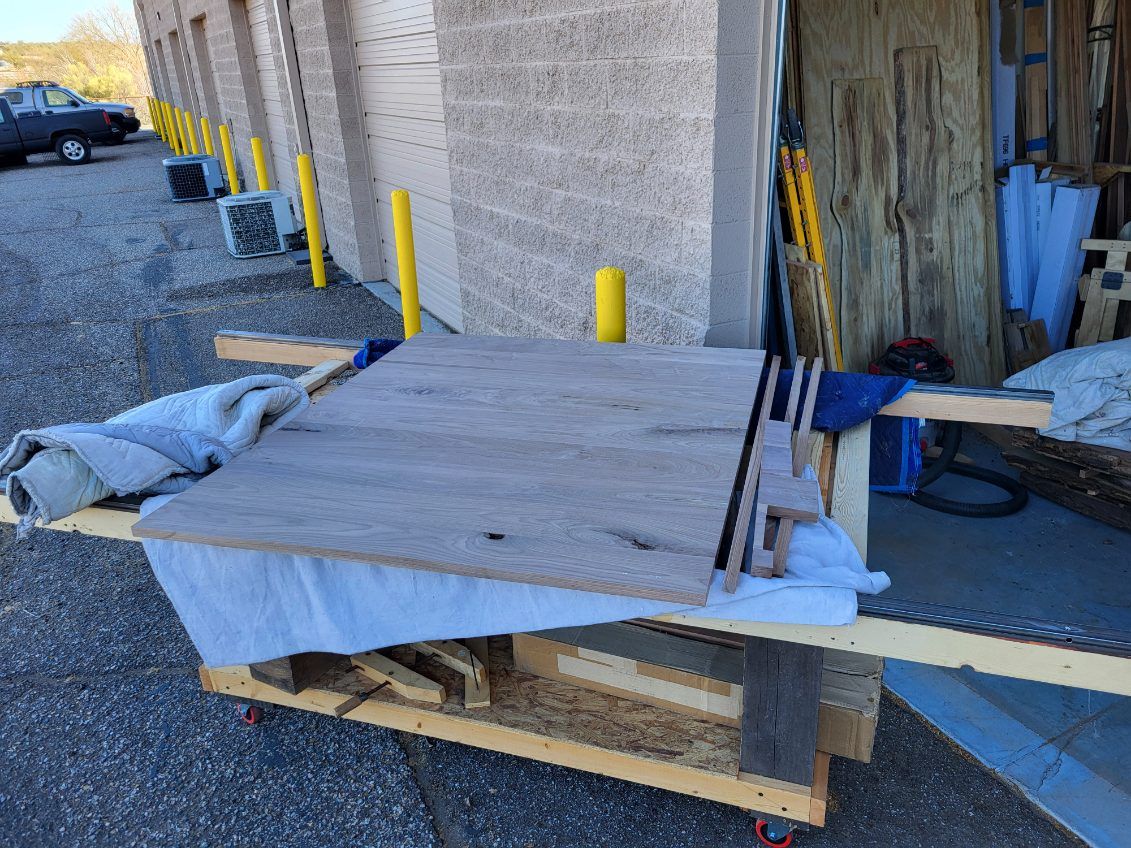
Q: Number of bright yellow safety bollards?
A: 13